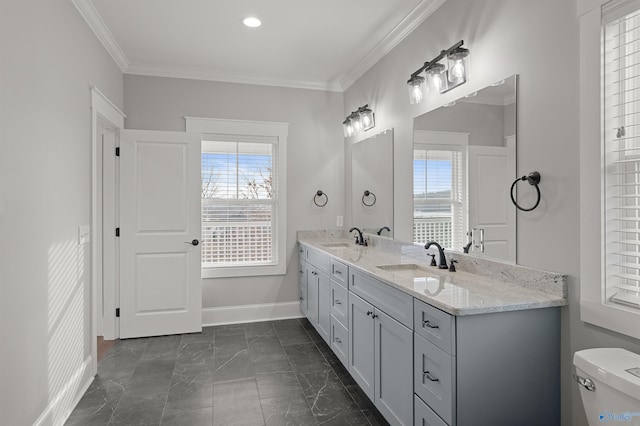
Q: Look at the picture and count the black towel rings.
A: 2